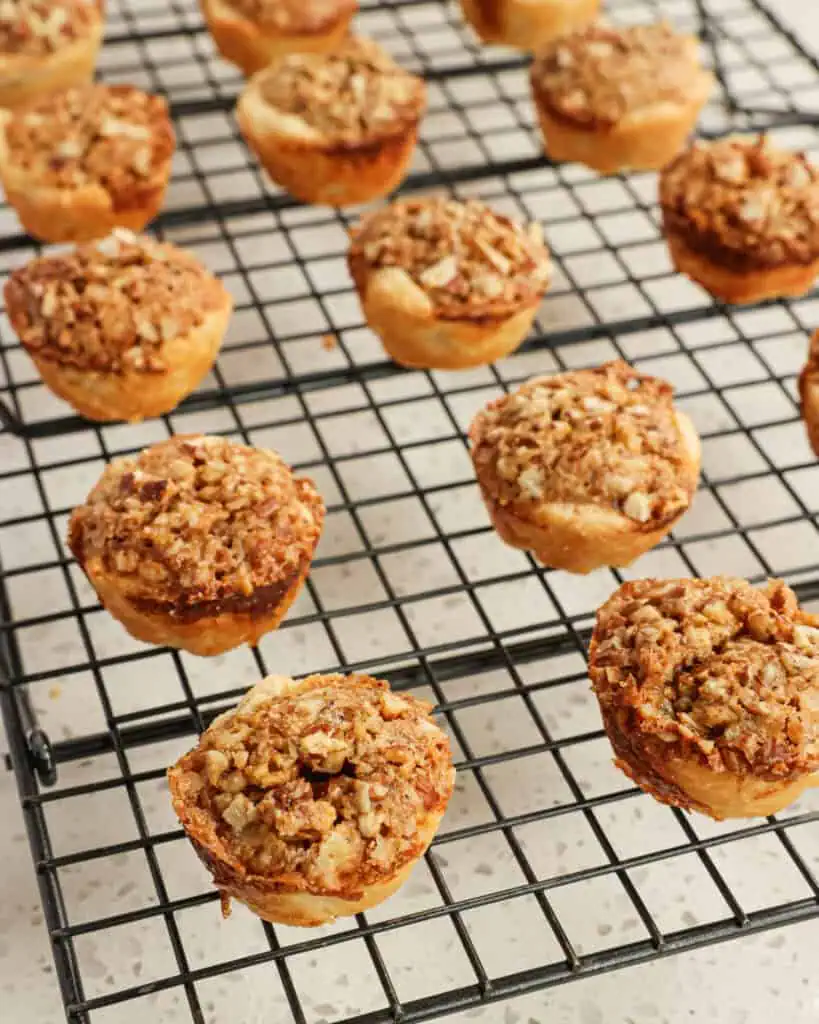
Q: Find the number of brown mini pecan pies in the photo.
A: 14